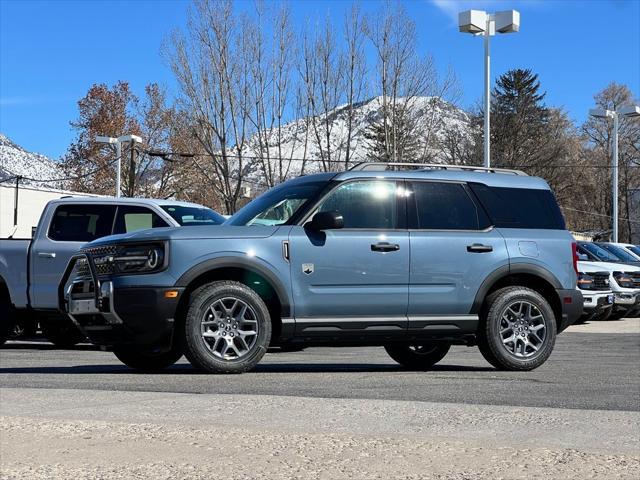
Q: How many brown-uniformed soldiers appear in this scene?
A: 0